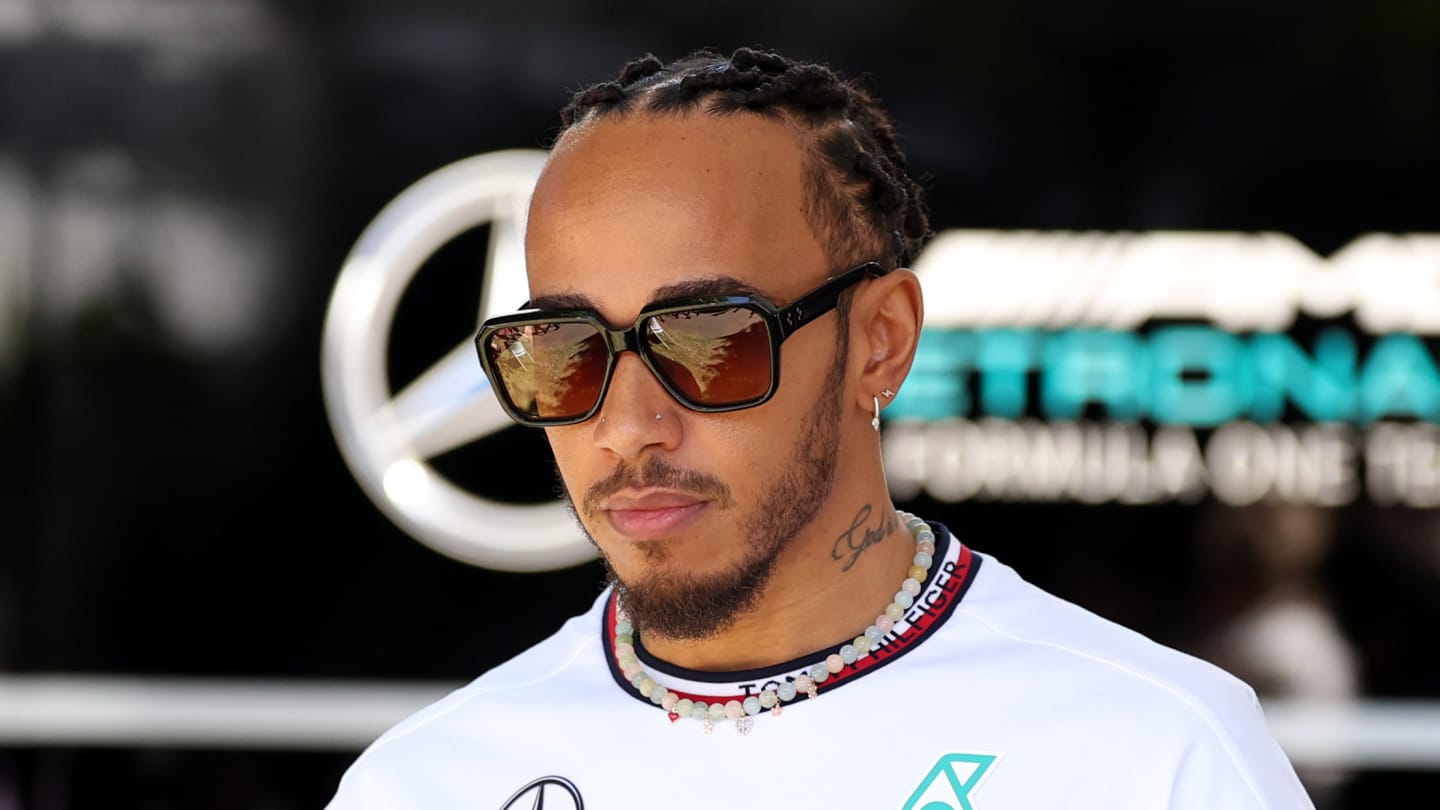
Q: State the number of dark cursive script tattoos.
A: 1